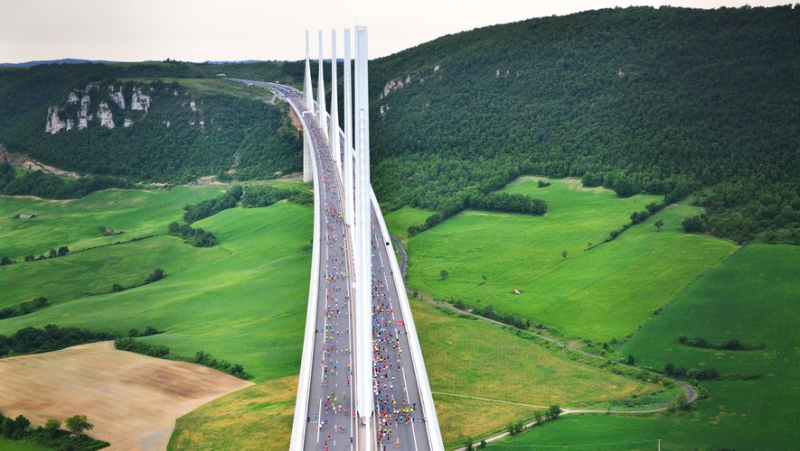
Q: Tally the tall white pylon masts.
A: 5